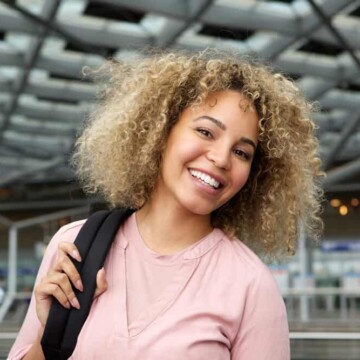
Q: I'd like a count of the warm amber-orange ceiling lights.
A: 3